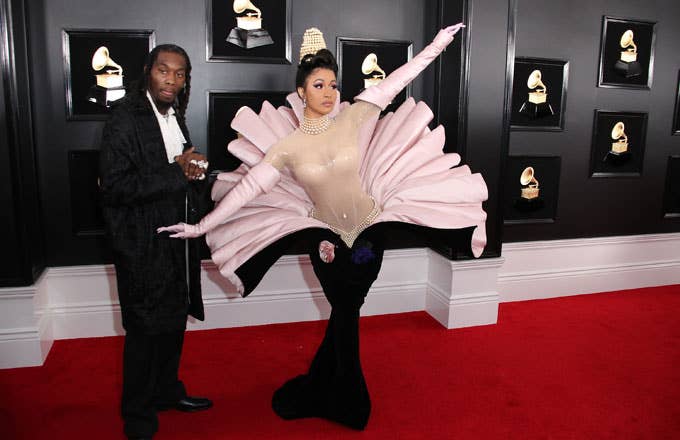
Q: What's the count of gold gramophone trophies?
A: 7